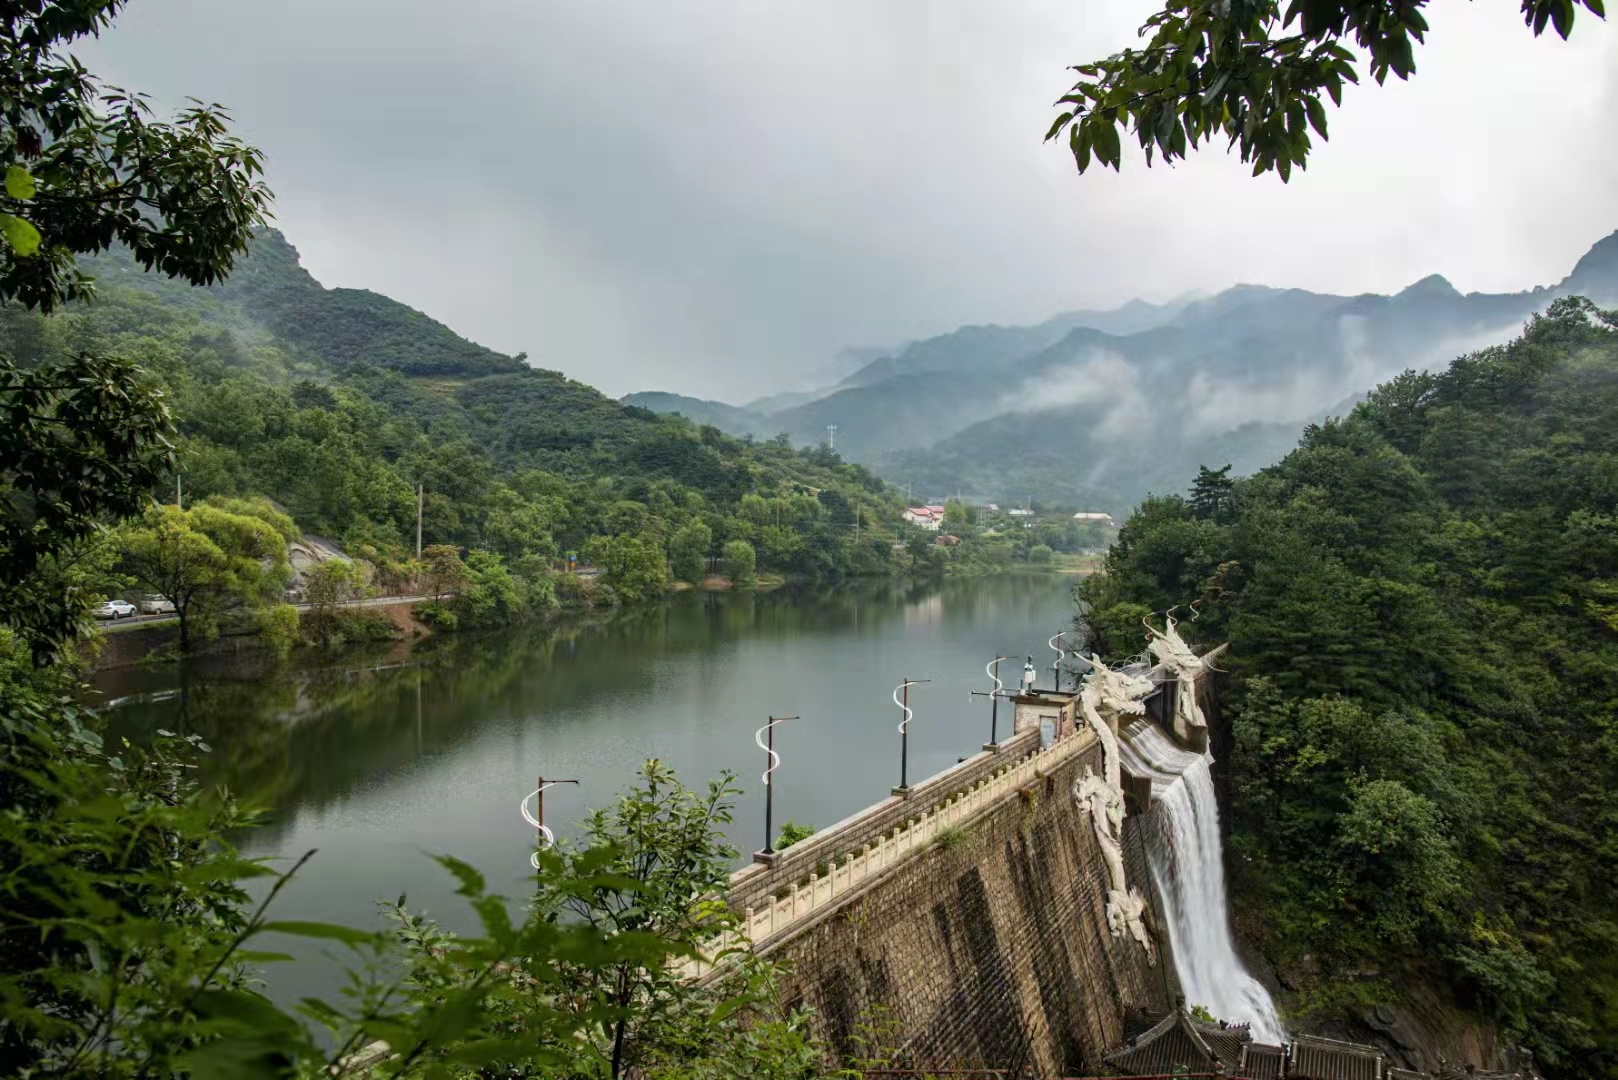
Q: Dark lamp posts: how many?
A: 5